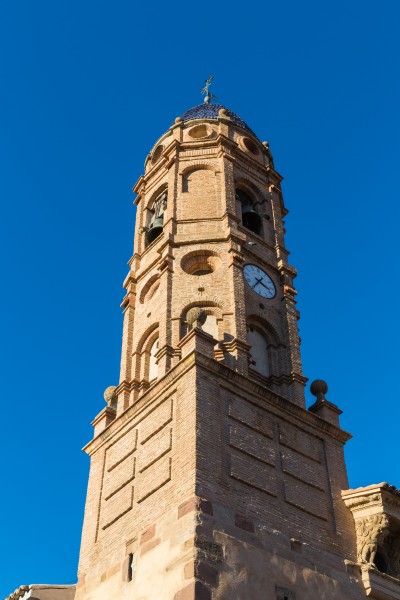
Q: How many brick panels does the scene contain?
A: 12